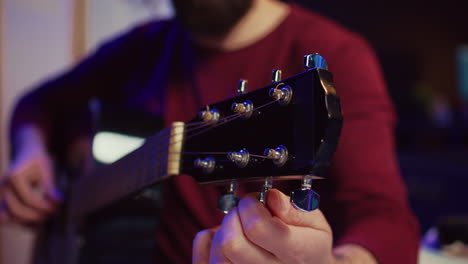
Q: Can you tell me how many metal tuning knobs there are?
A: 6